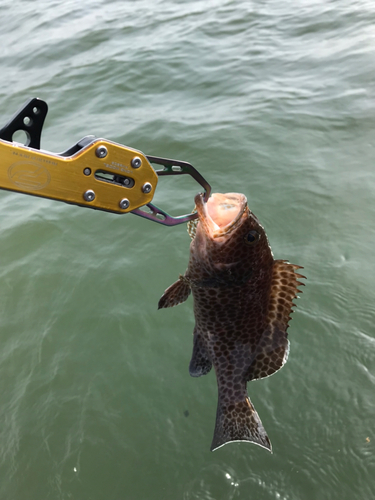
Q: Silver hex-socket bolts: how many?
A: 5